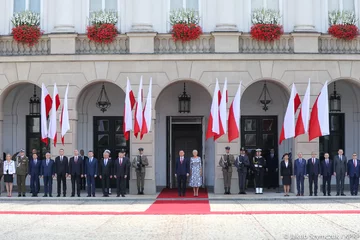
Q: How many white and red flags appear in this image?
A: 12